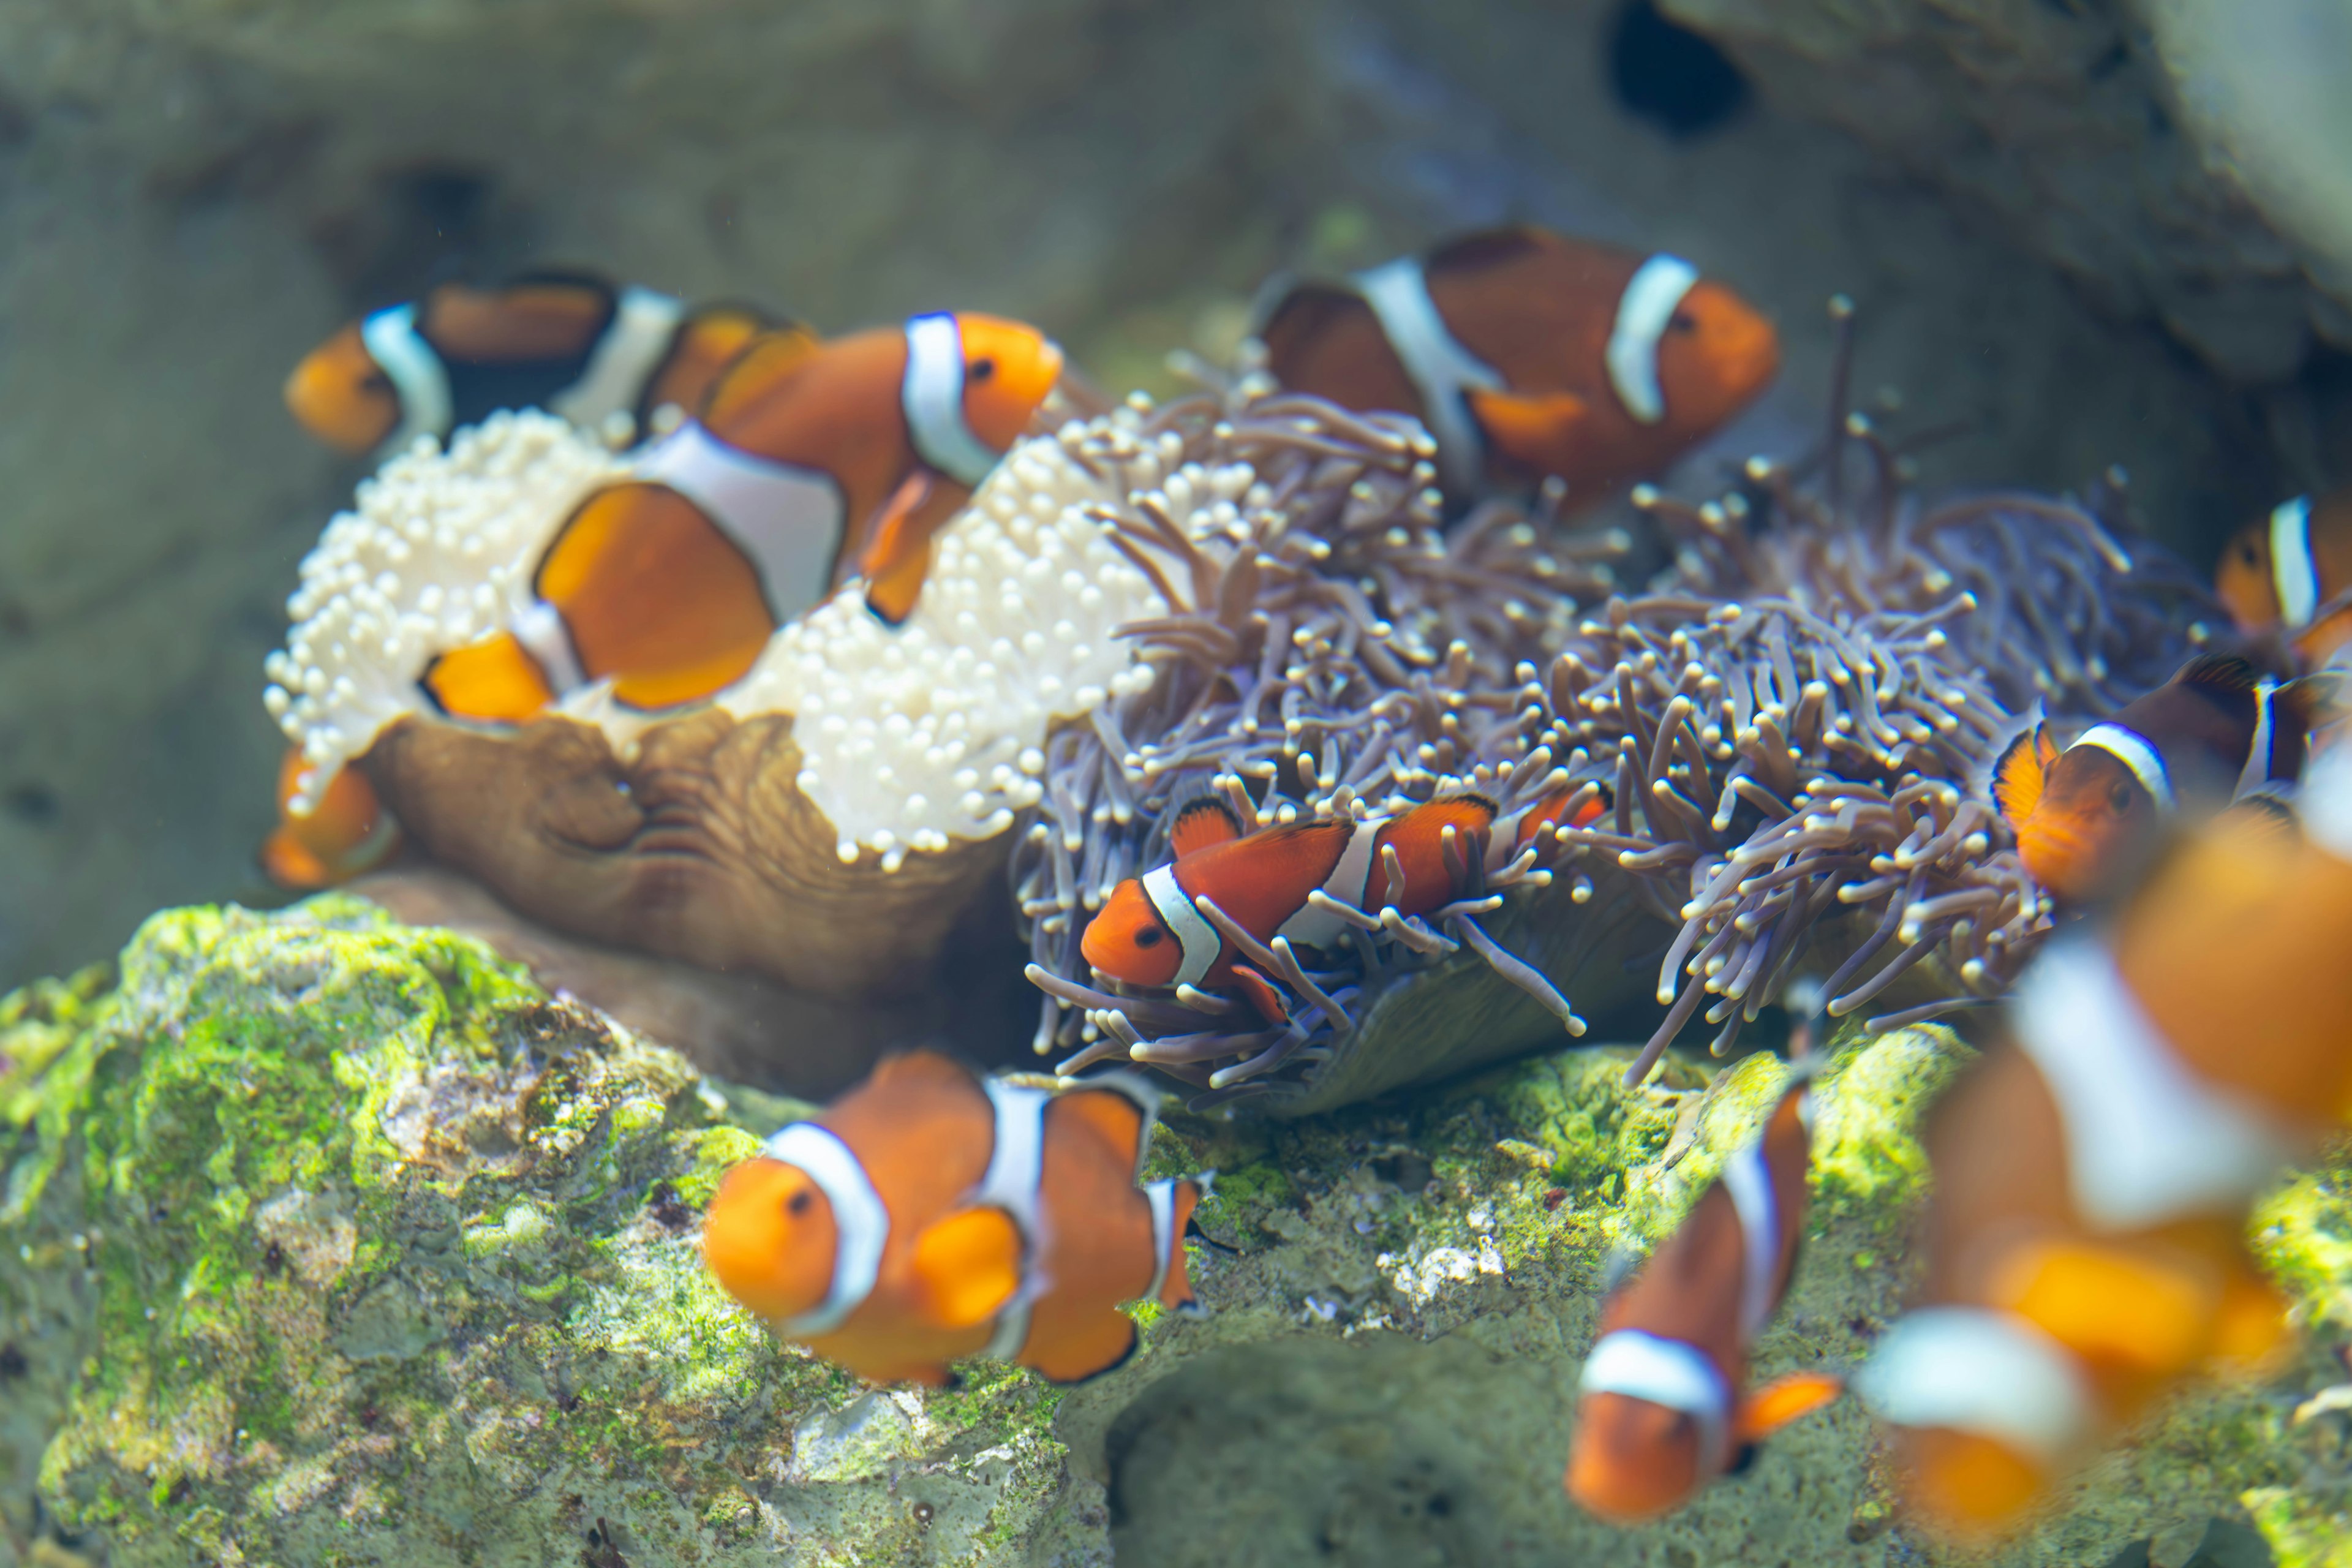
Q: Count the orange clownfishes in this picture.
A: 10